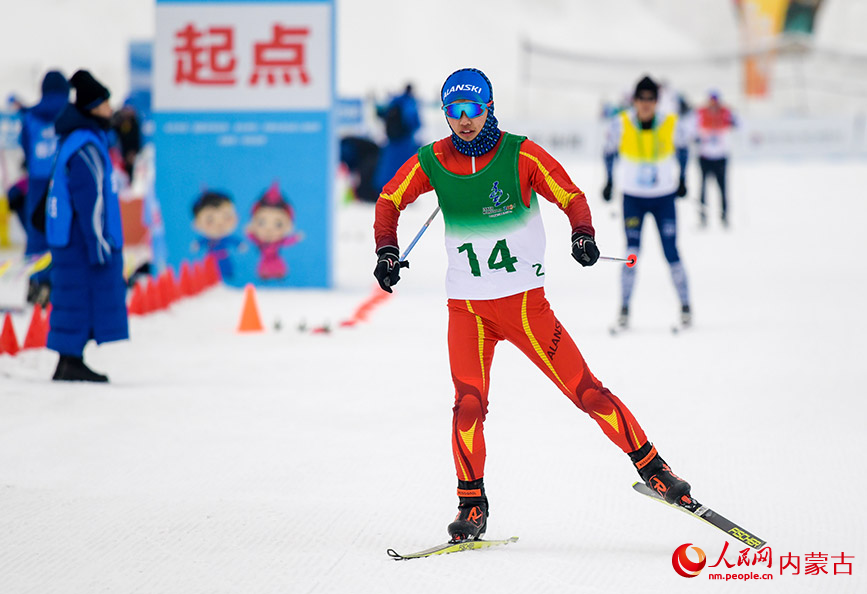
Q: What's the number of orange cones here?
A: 1